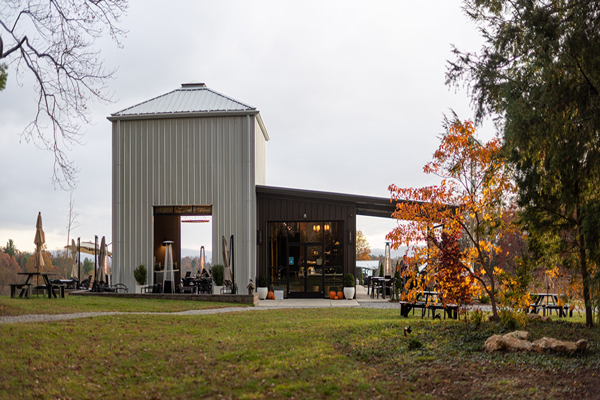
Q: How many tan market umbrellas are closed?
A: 4